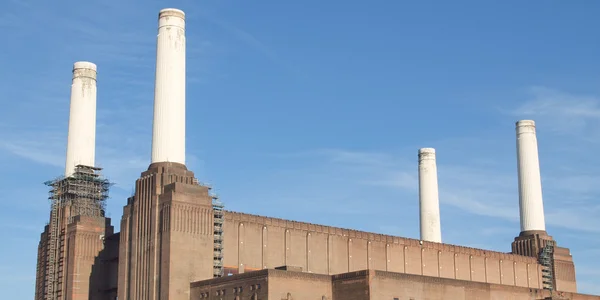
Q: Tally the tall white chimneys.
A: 4